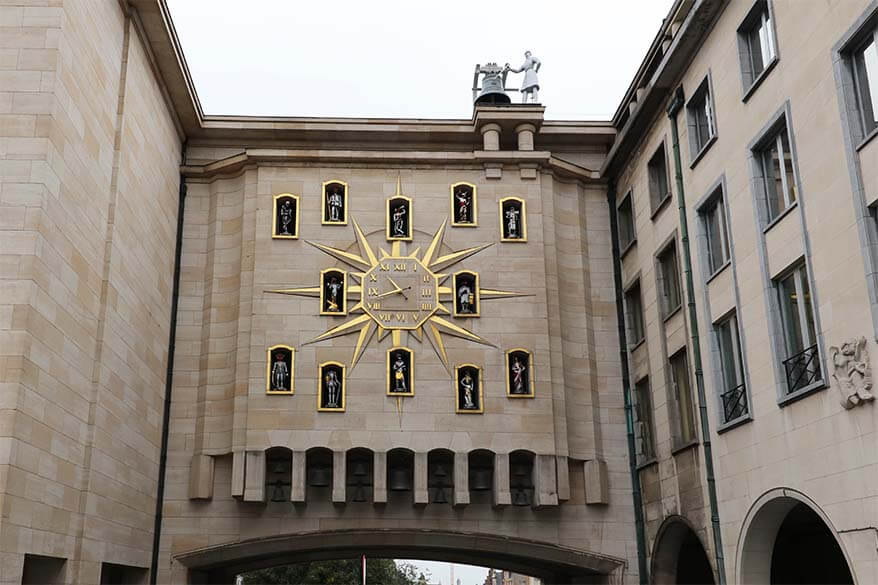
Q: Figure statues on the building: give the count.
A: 13